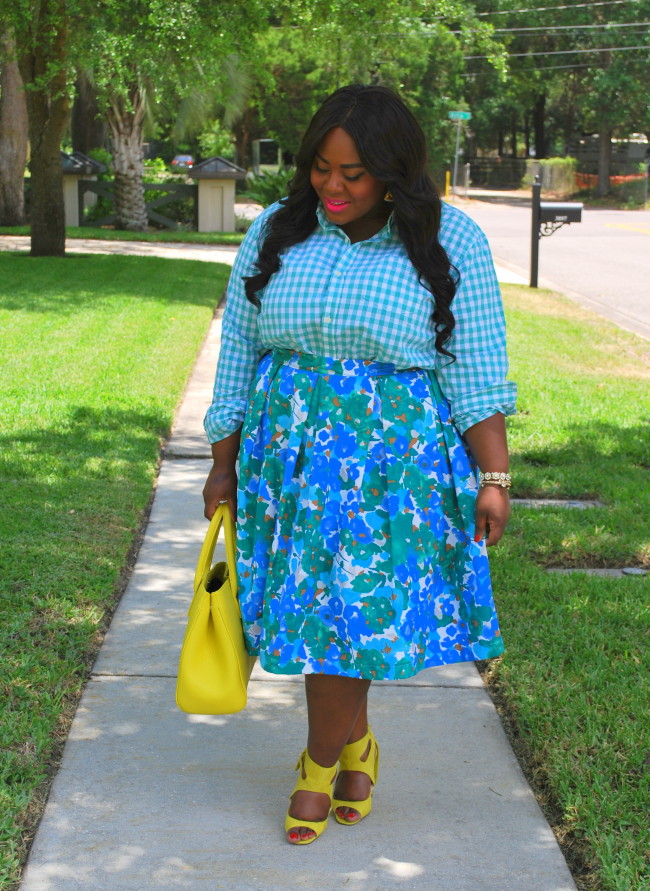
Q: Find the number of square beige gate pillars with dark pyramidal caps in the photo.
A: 2